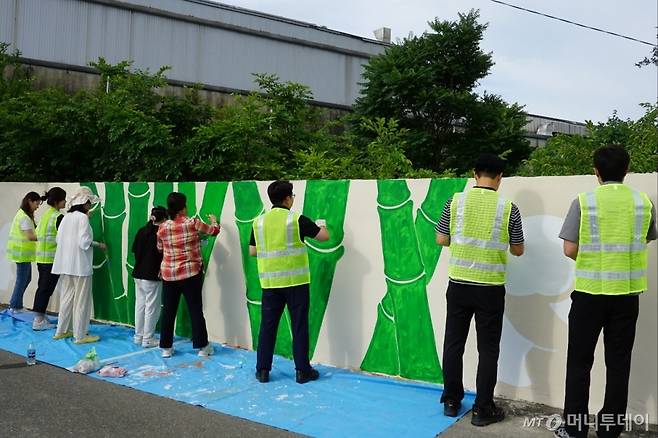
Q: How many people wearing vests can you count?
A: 5